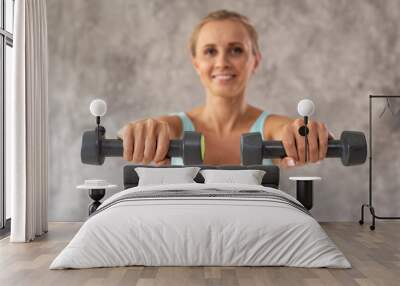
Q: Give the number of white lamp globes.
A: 2